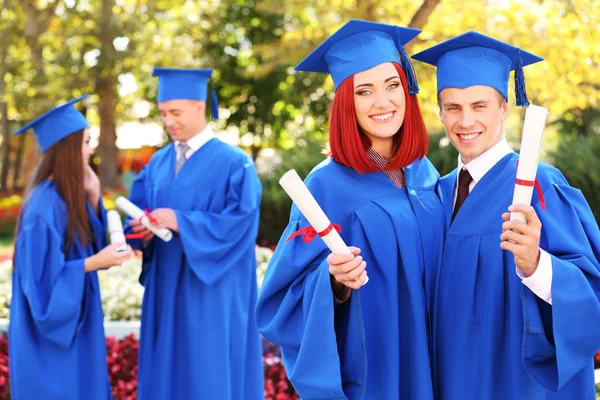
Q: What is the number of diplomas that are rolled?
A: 4